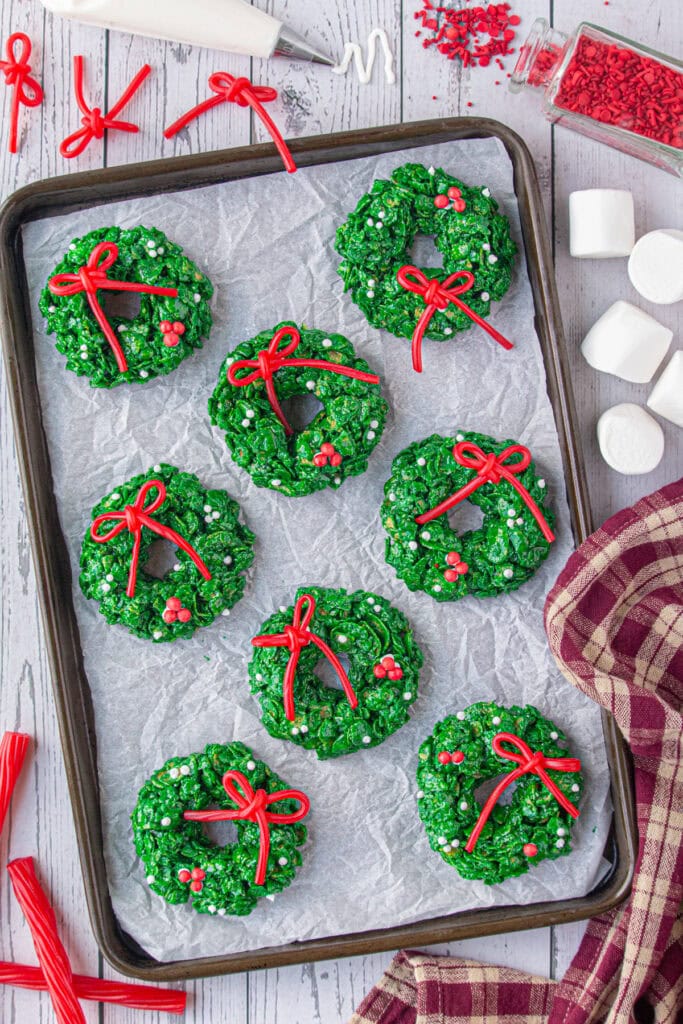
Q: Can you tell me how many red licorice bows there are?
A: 11